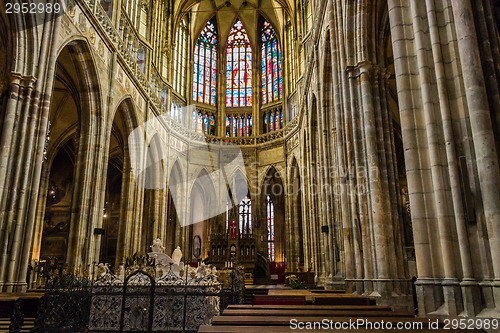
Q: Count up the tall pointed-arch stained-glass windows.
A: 3